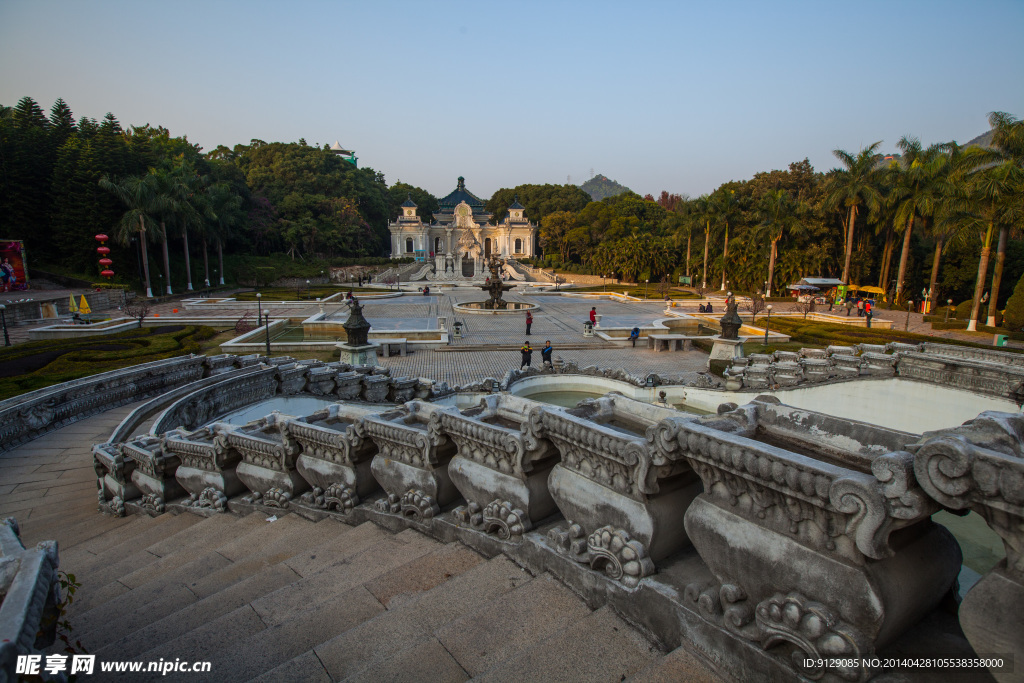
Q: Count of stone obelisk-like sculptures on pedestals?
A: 2